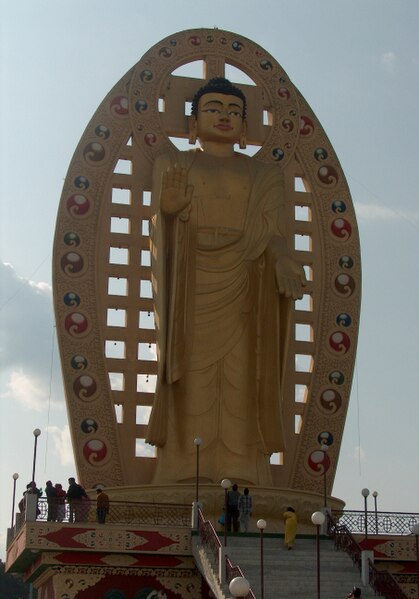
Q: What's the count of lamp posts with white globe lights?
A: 11